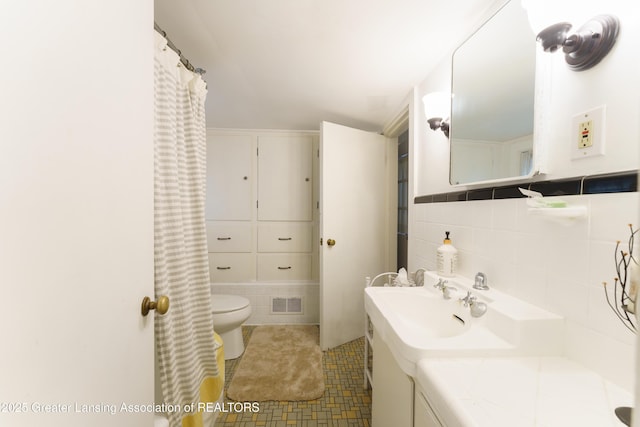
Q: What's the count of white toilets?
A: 1